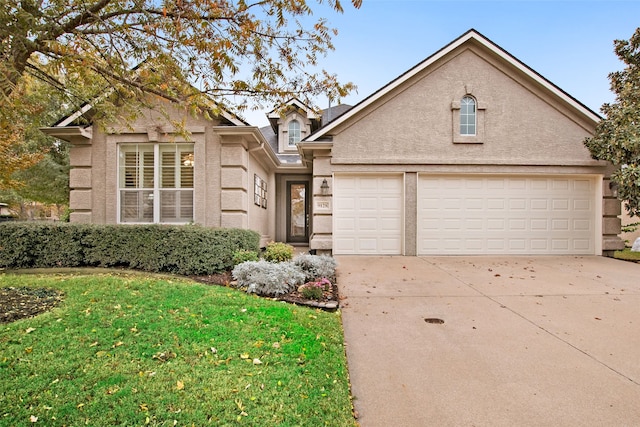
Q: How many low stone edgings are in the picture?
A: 1